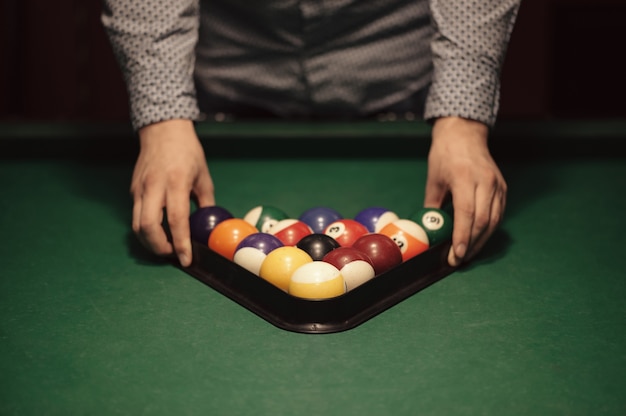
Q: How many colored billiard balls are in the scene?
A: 15